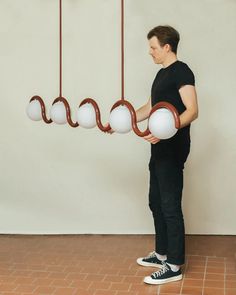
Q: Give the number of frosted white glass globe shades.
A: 5